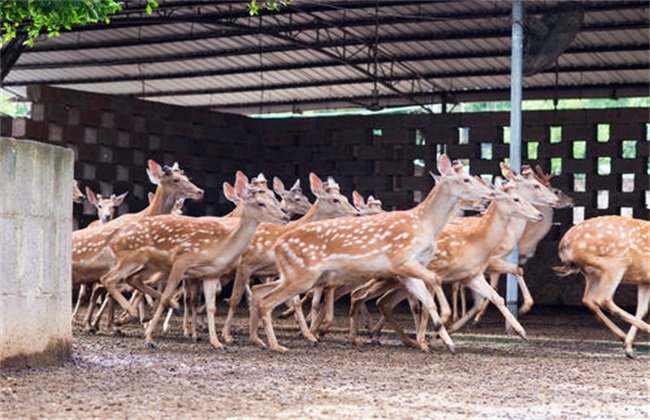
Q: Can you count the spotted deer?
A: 15